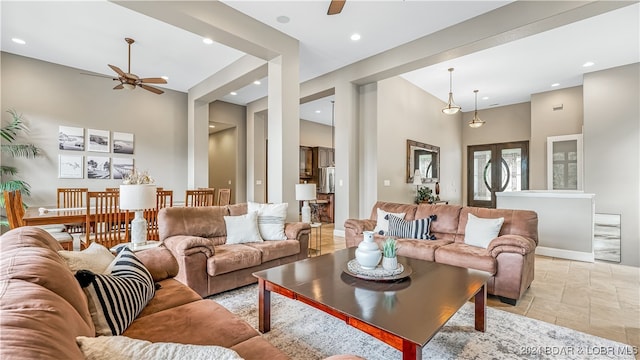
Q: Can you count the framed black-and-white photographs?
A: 6